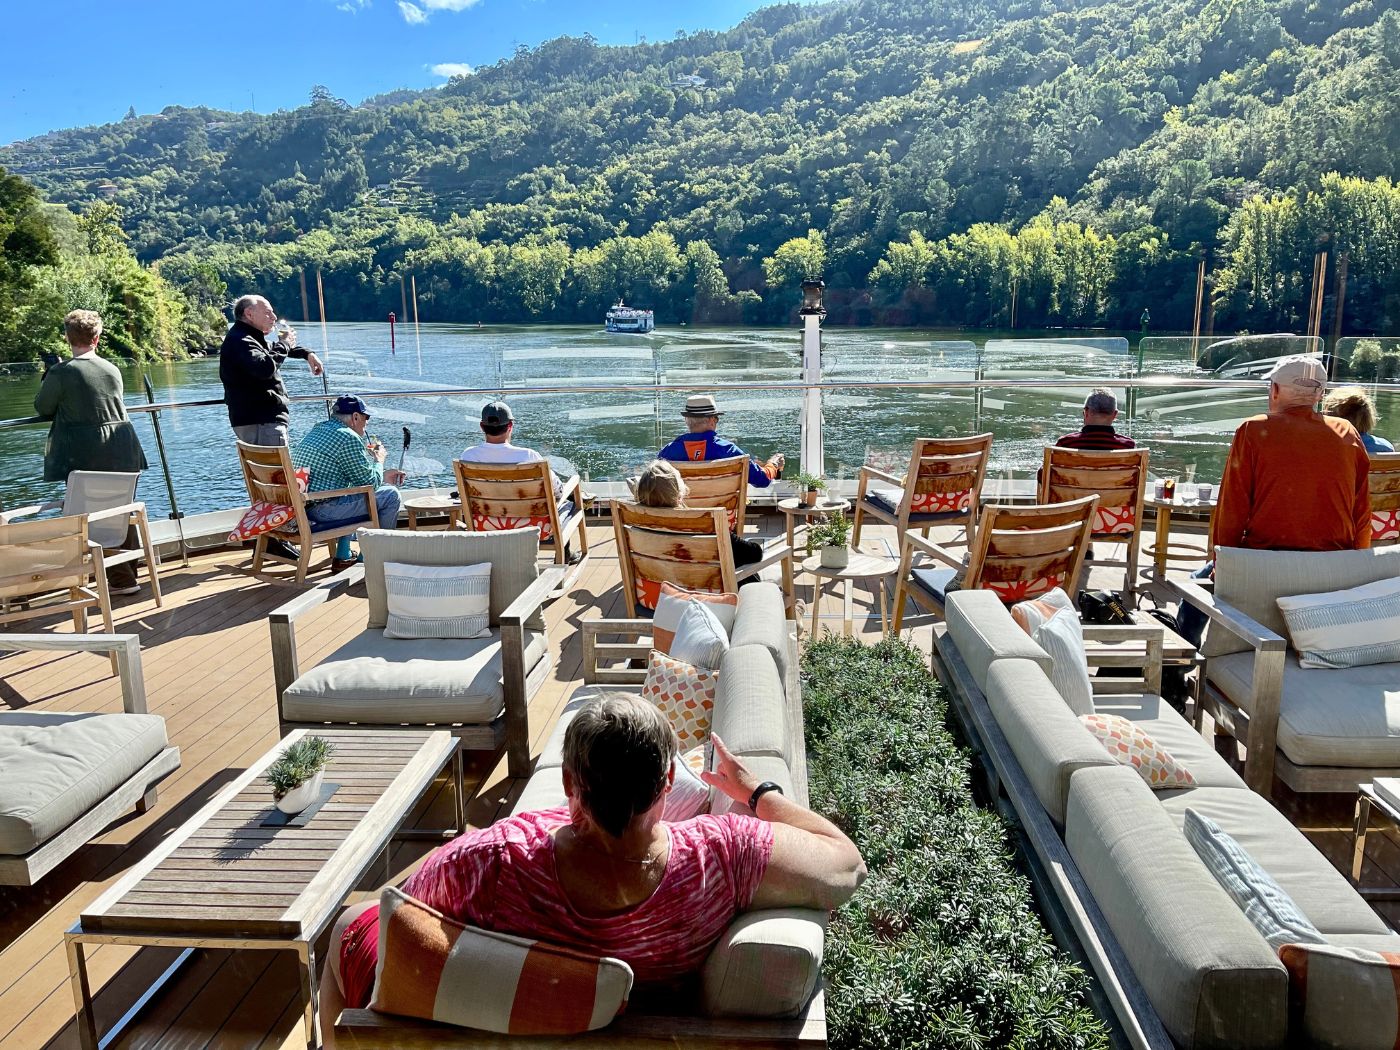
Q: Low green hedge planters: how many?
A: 1